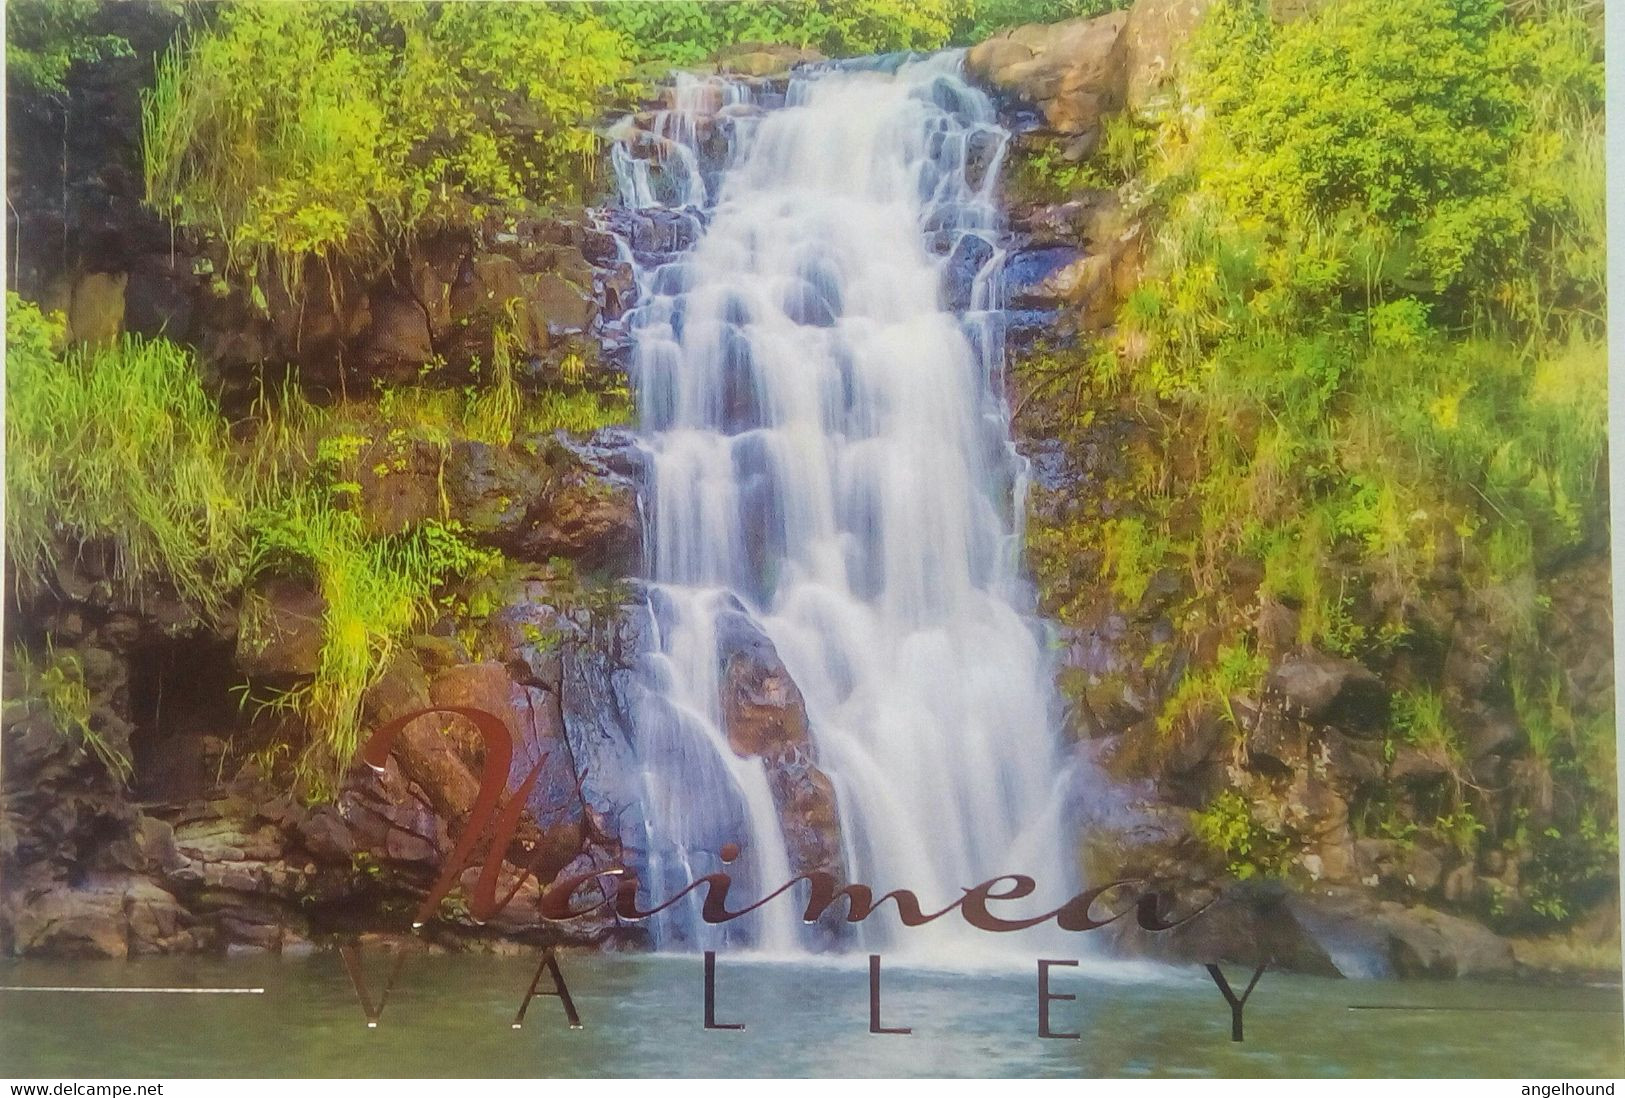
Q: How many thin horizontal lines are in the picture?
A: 2